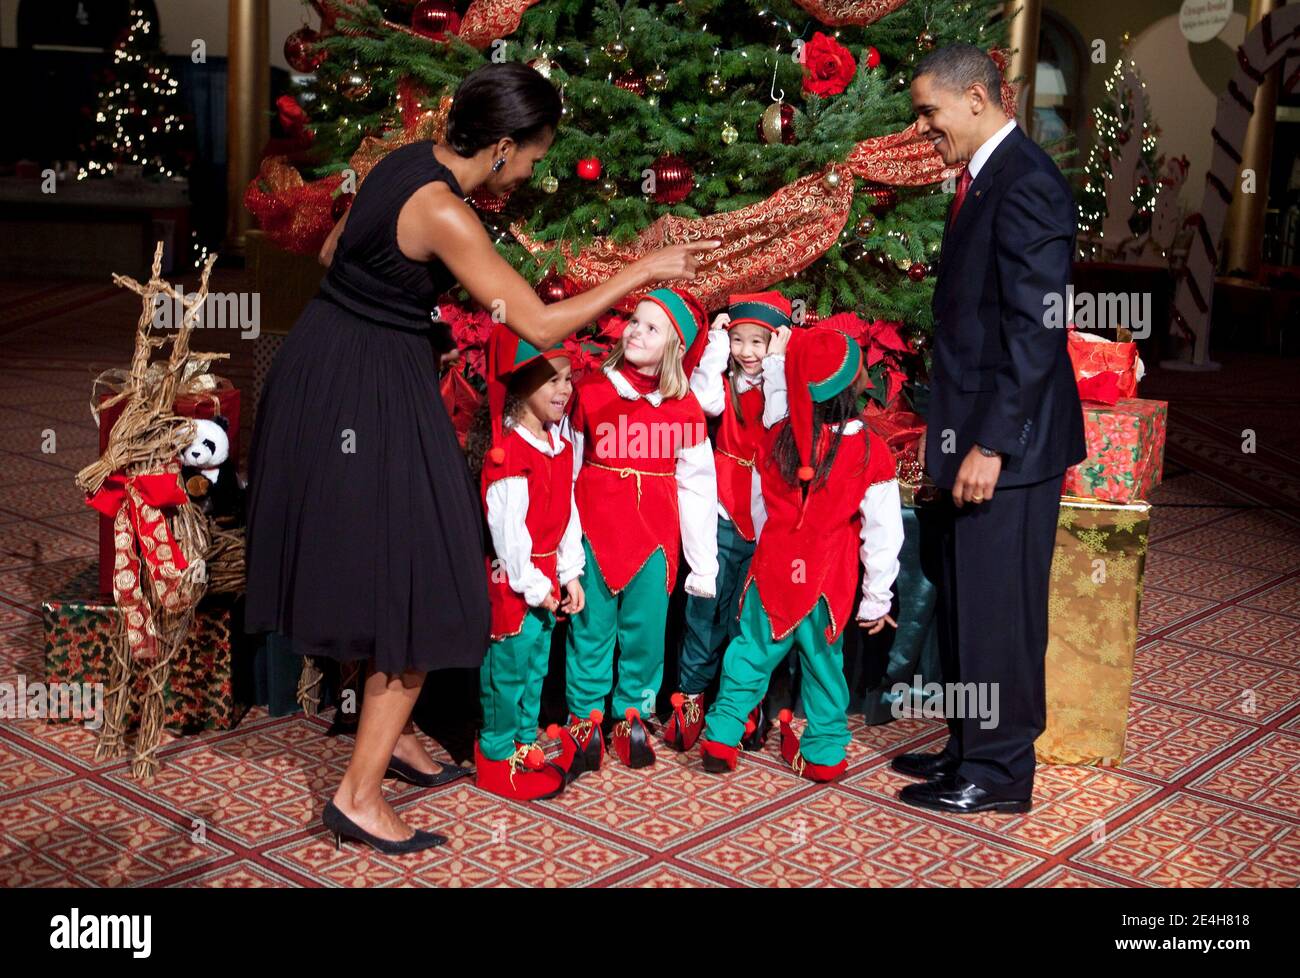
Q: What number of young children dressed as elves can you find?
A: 4